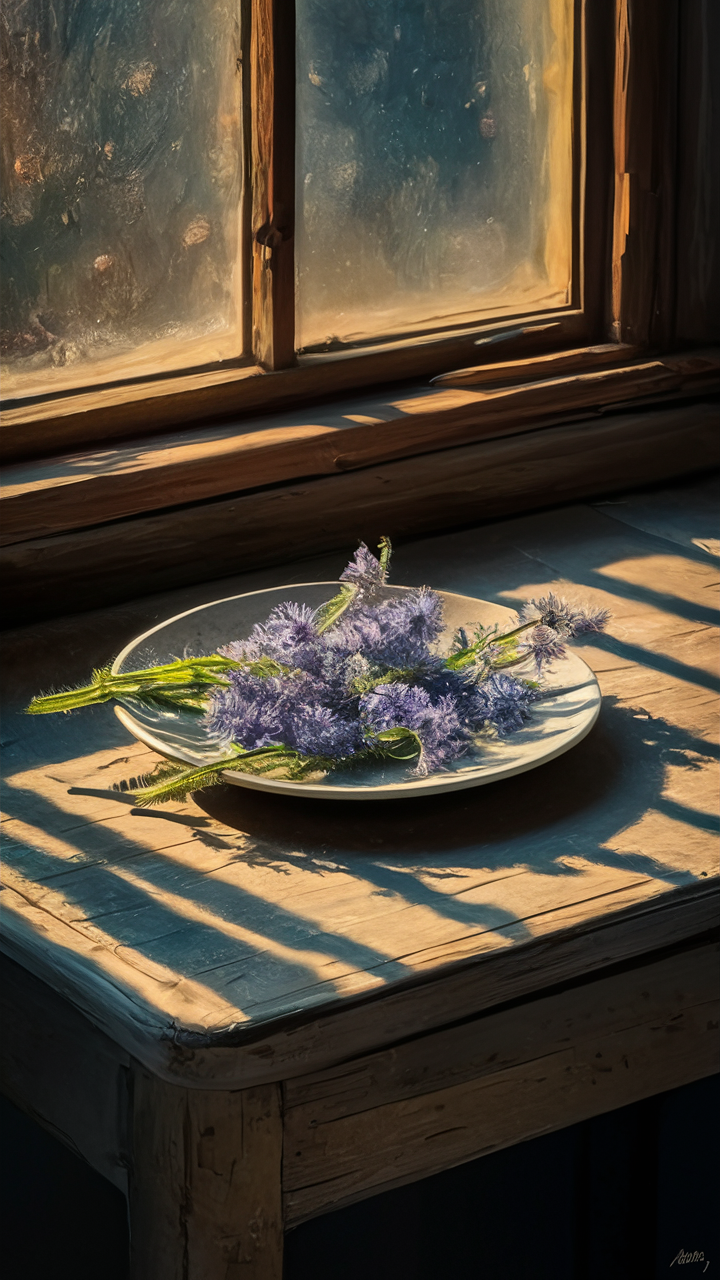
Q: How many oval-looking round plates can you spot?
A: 1